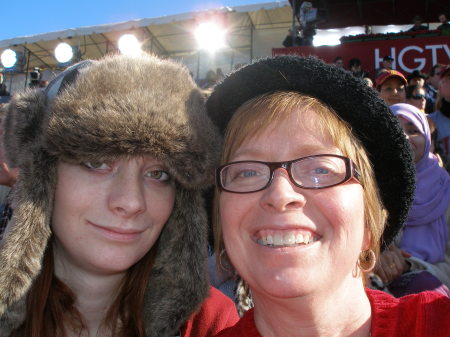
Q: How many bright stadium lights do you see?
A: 4